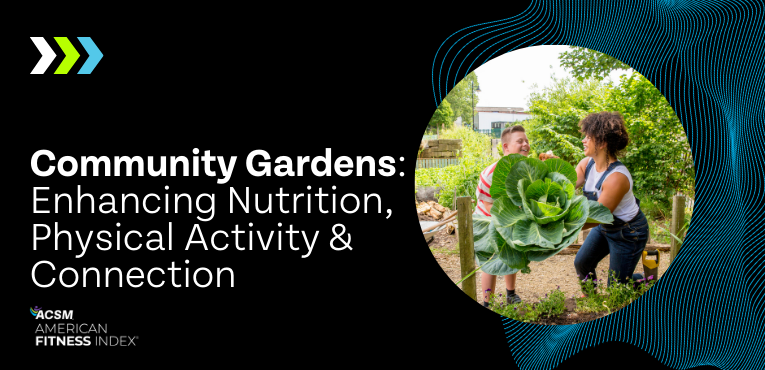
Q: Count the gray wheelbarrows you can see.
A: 1